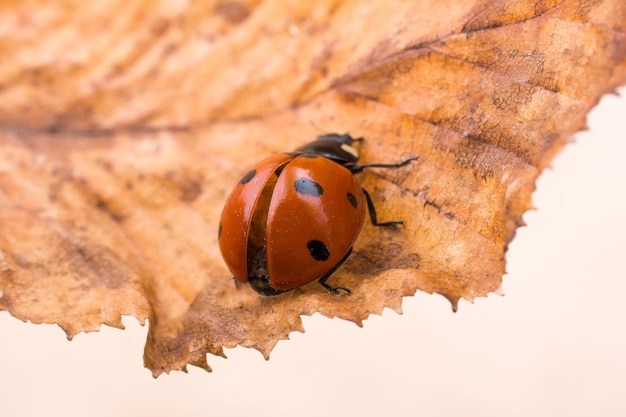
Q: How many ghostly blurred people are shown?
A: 0